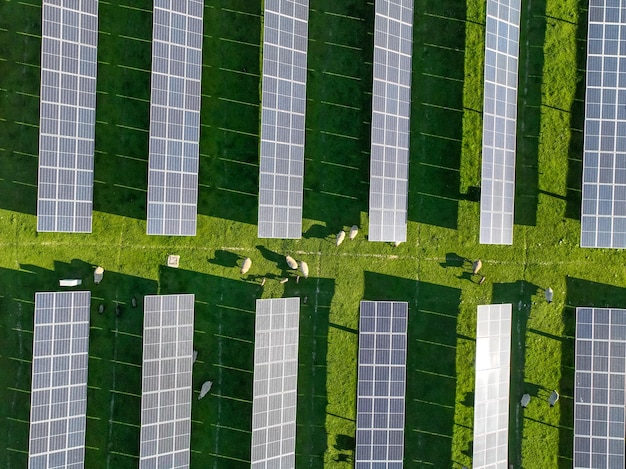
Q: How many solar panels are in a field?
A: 12